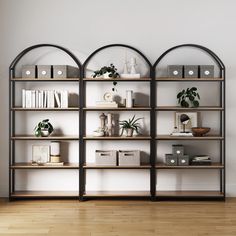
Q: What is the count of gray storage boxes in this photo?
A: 11